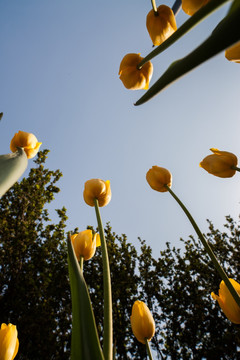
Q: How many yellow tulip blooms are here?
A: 12